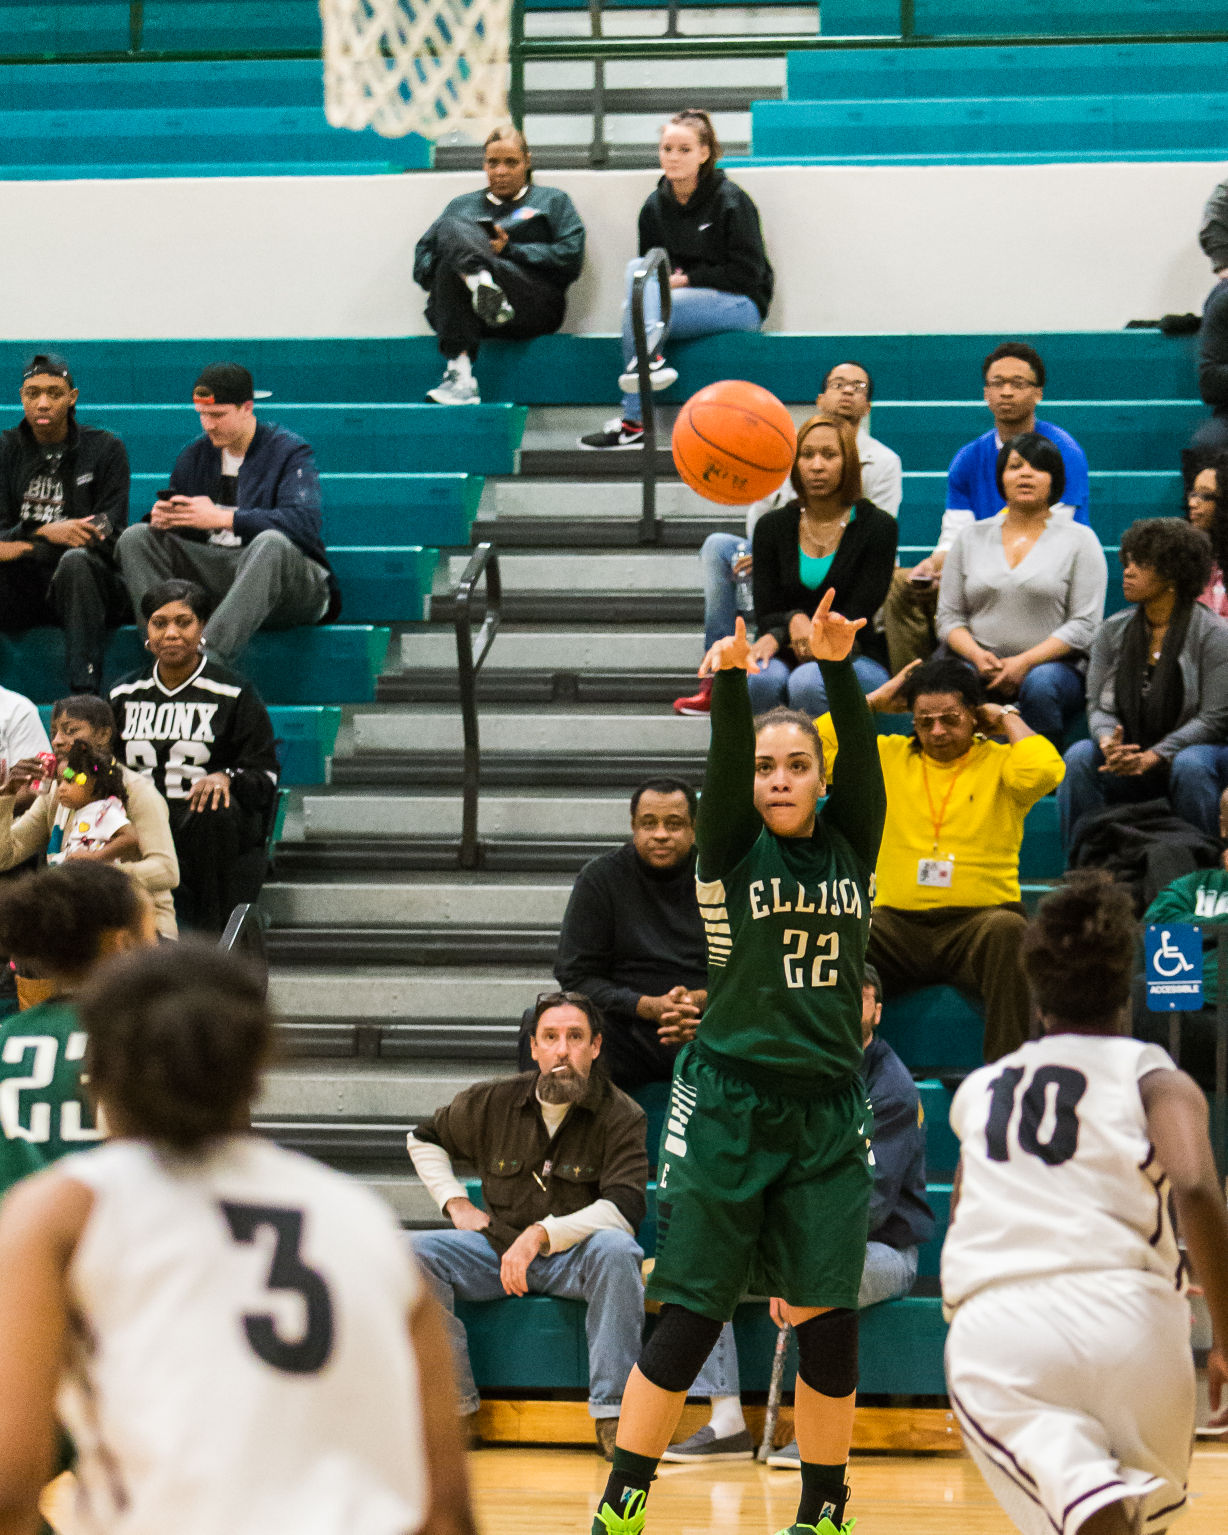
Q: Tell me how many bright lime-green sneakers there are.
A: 2